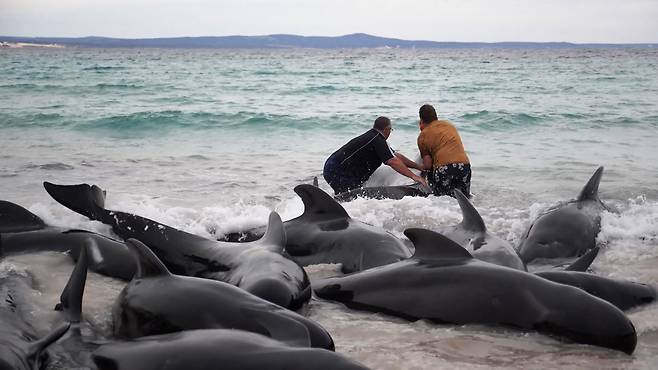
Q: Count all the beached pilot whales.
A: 11